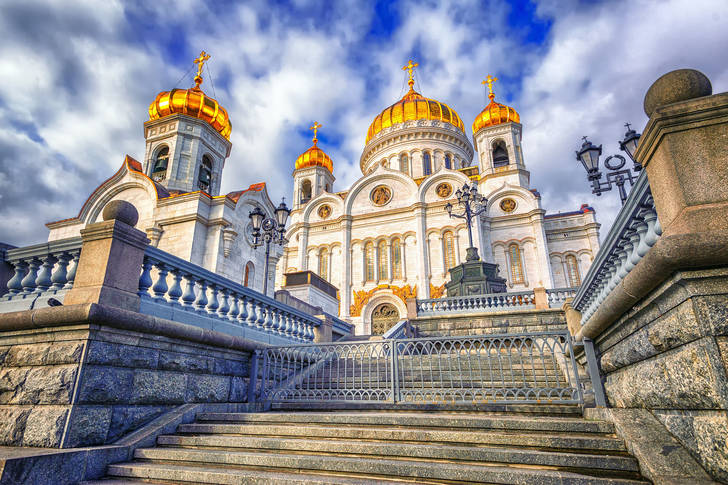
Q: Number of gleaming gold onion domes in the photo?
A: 4